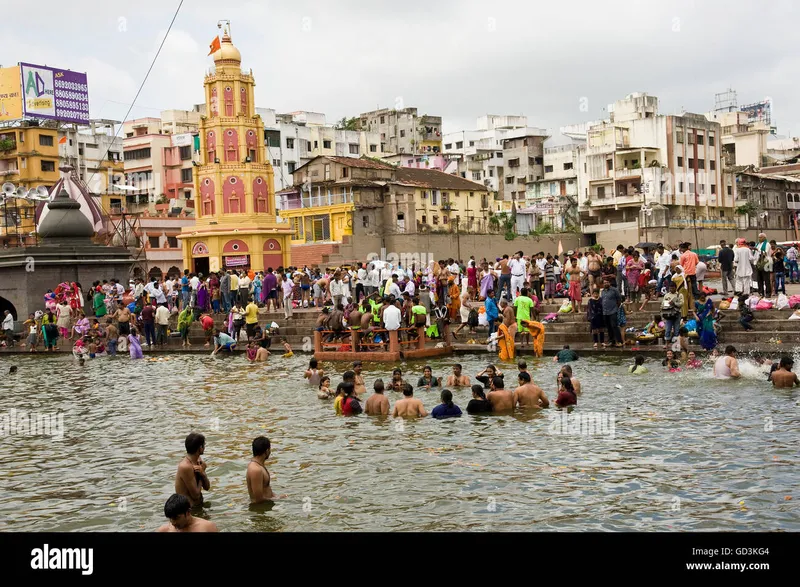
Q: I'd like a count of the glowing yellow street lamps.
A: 0